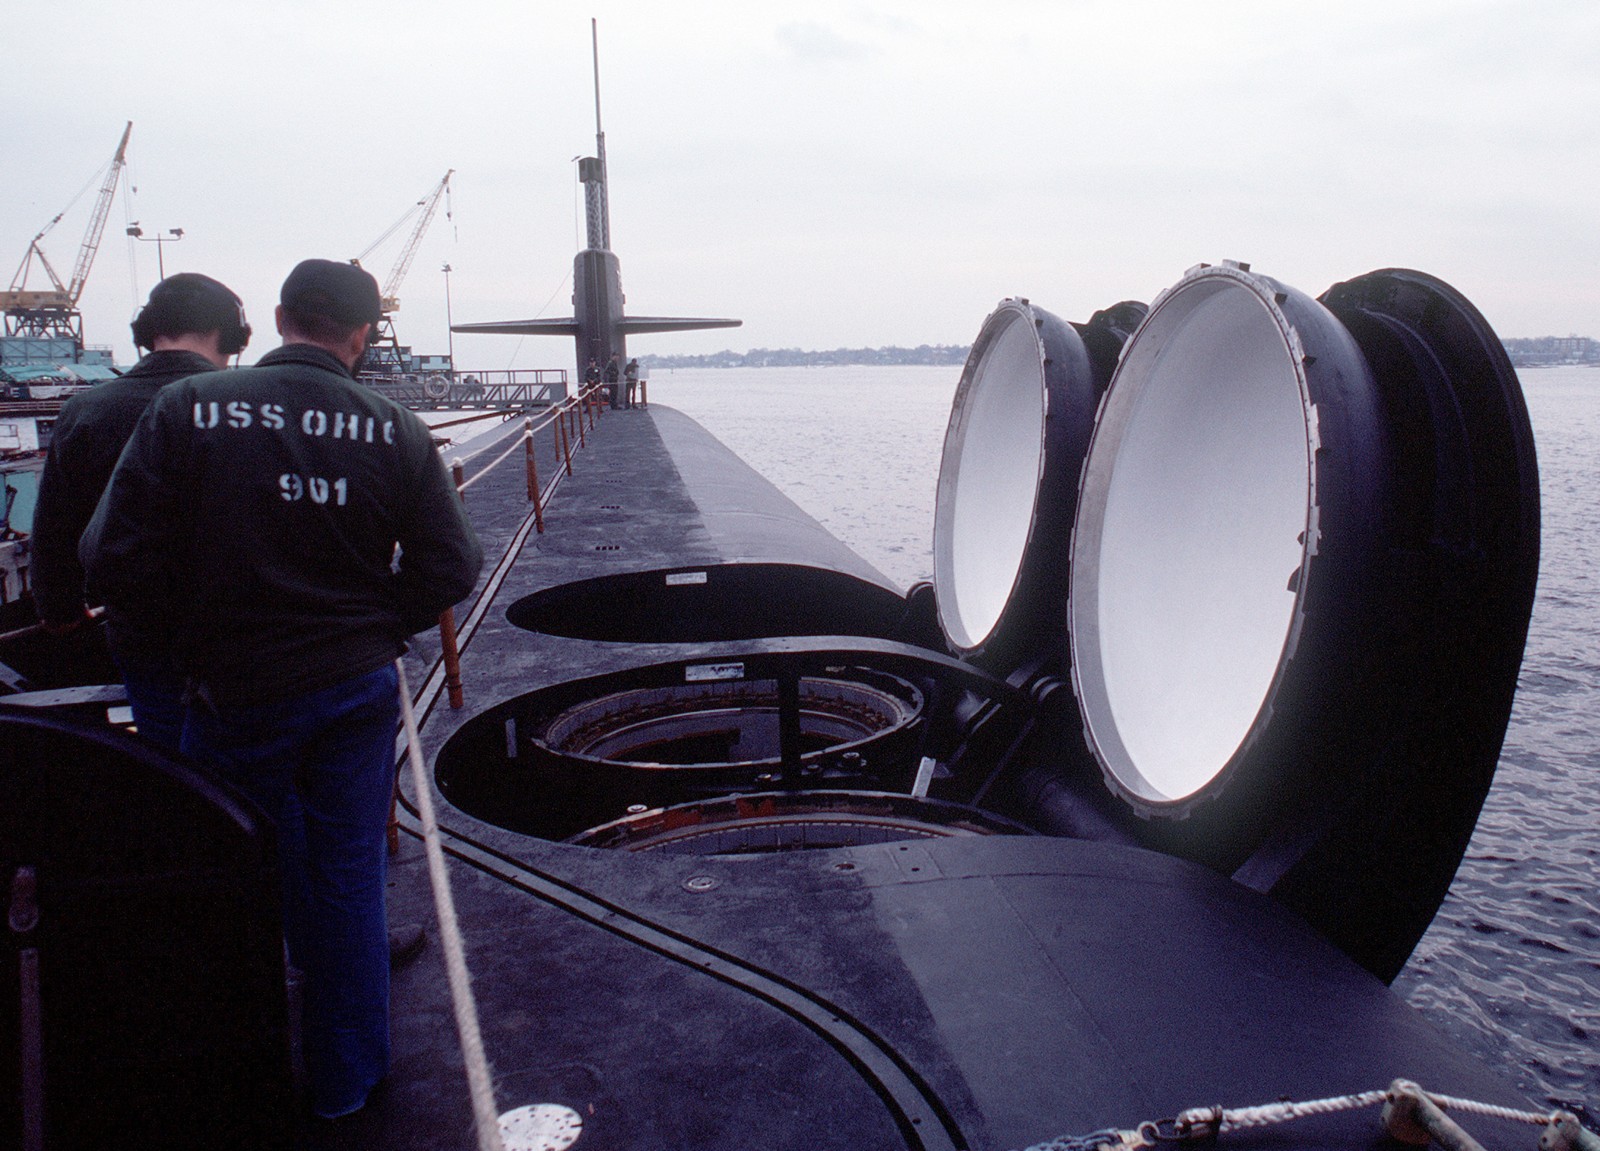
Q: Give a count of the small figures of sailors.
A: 3